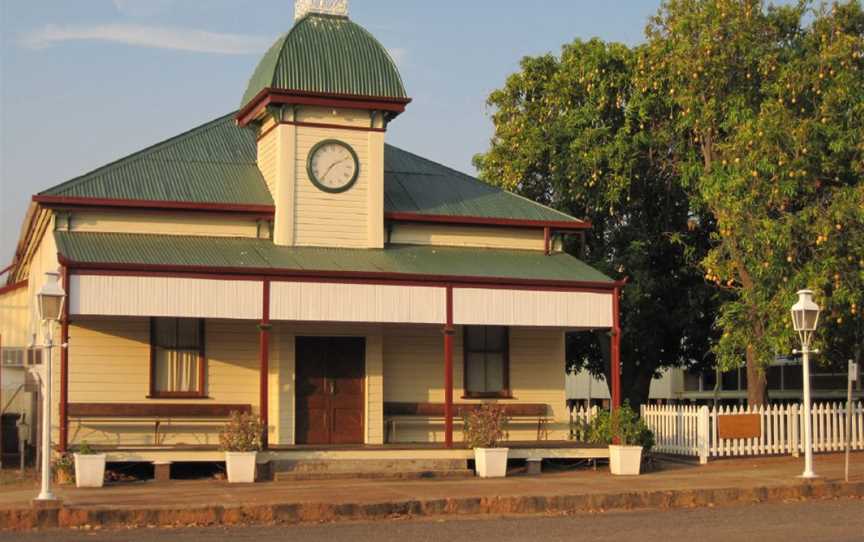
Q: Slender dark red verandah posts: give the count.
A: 4